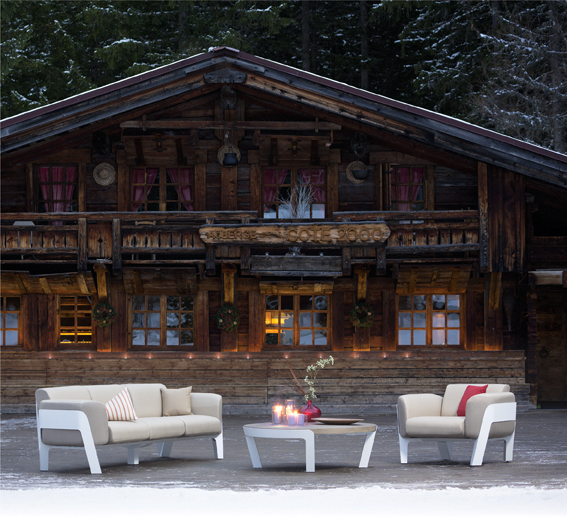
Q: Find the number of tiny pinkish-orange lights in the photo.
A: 12